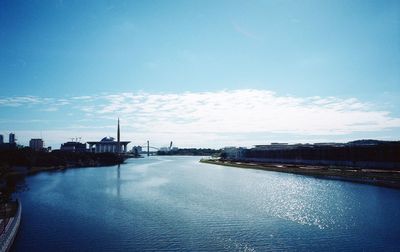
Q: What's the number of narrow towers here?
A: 1